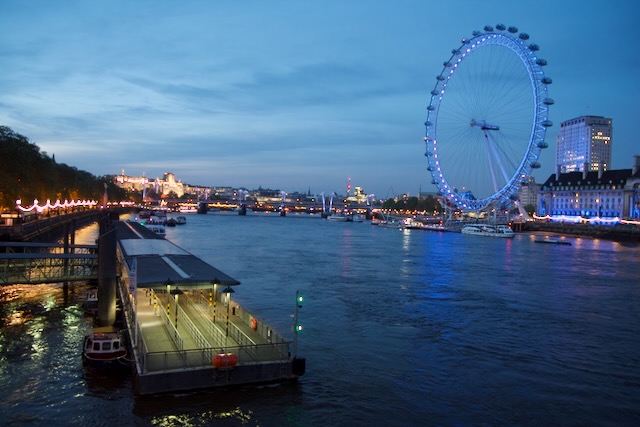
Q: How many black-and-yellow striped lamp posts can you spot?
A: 4